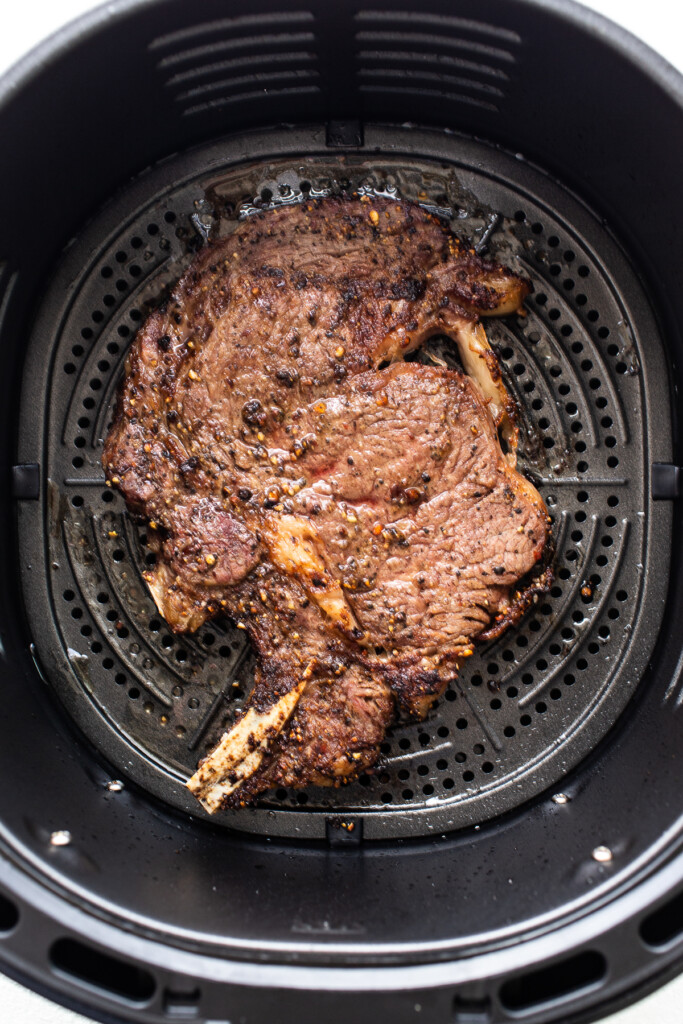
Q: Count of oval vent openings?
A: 4